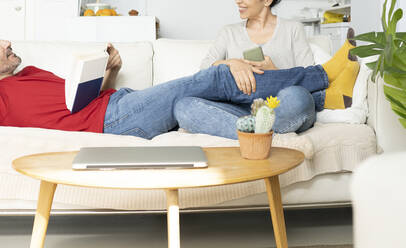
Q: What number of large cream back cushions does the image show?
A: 2